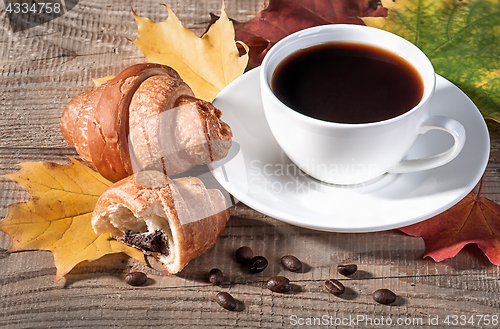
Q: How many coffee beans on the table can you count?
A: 10